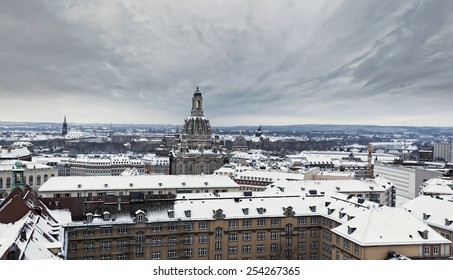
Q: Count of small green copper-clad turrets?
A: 1